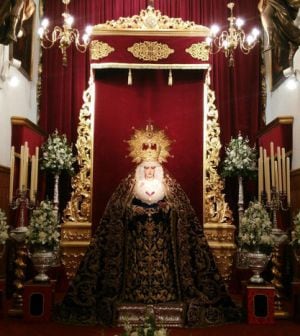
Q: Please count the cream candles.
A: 15